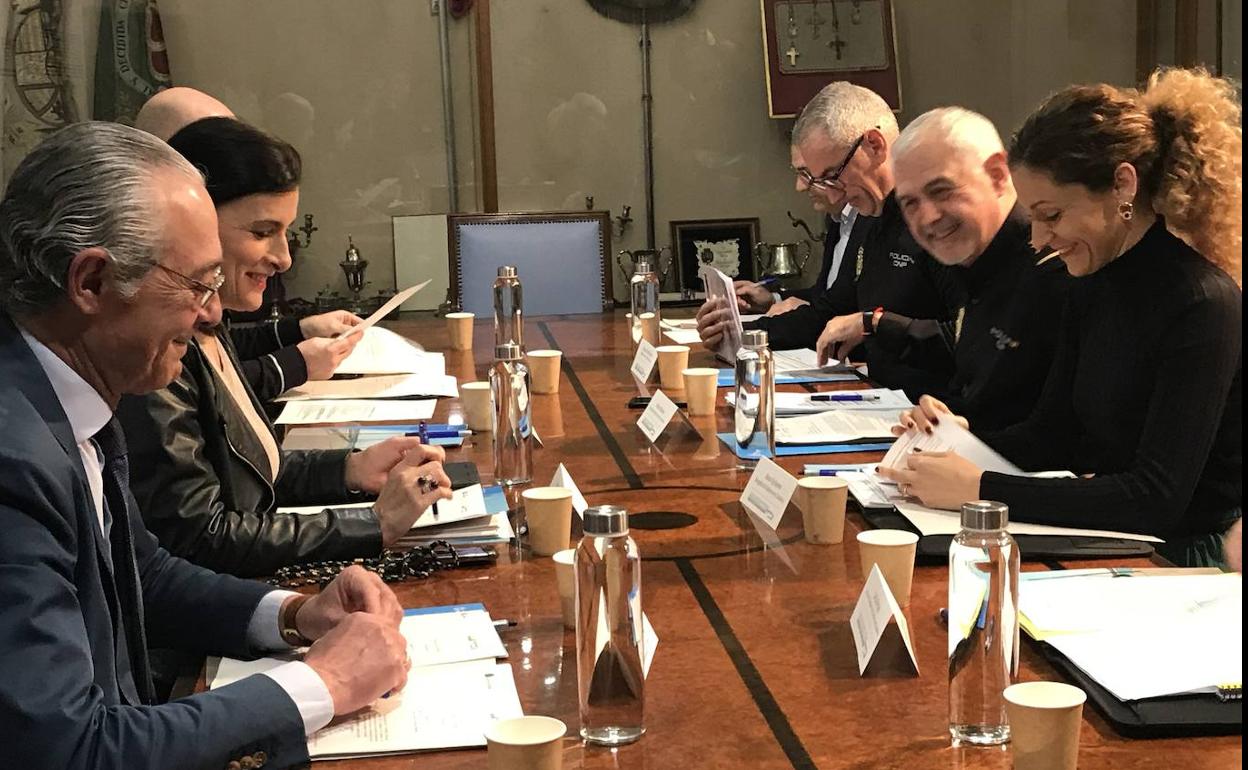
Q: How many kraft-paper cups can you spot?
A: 12